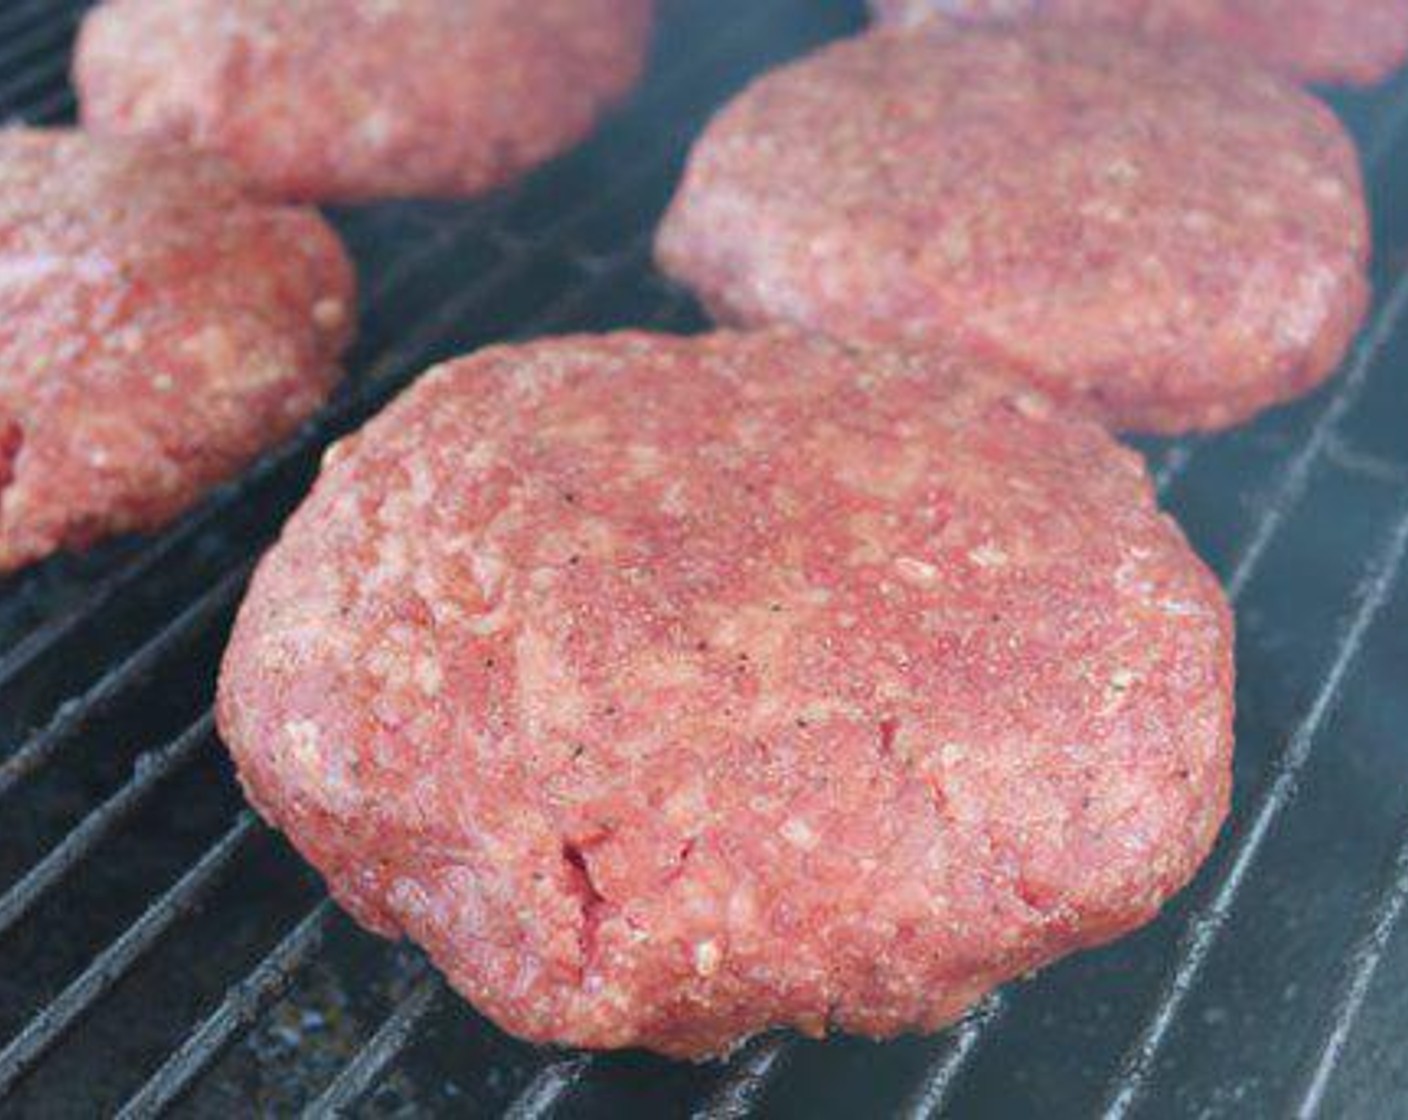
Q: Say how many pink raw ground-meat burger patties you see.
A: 5